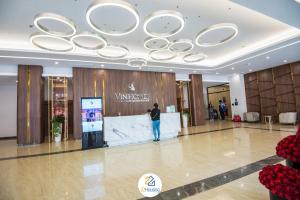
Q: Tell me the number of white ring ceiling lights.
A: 12